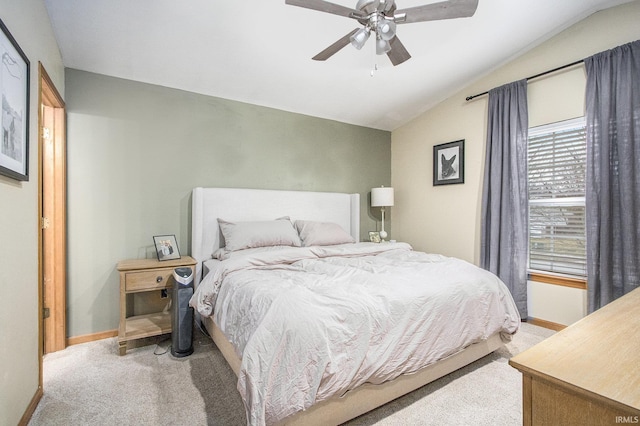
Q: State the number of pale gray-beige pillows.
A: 2